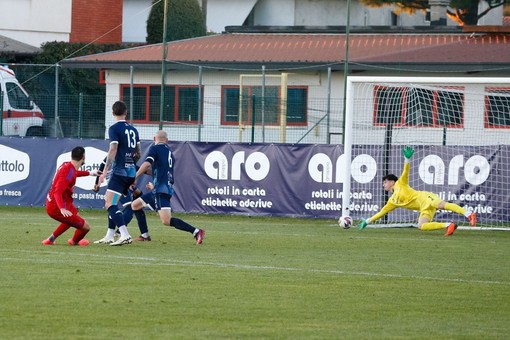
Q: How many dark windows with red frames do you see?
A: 4